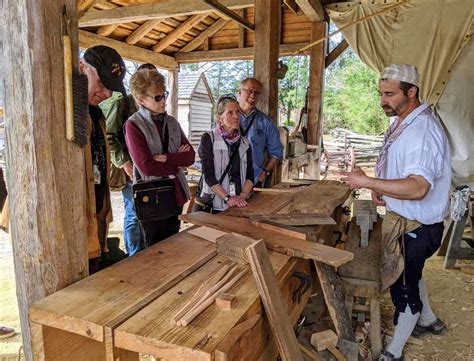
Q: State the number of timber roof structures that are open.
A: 1